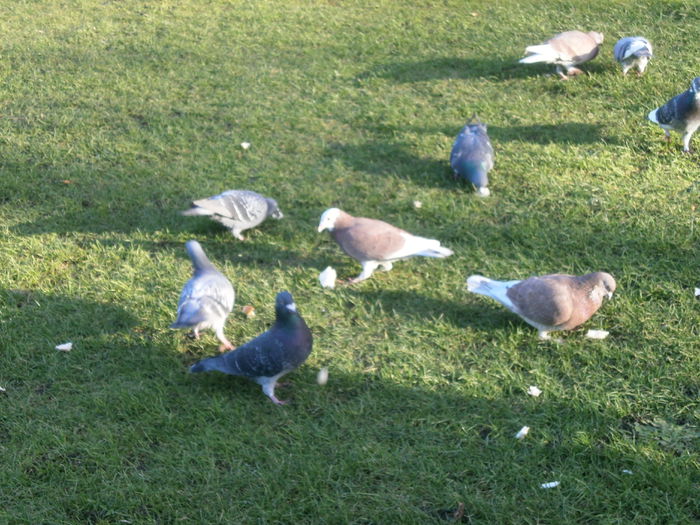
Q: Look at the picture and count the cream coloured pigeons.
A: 3